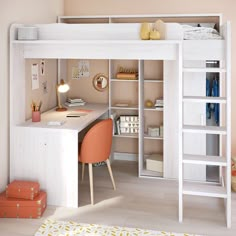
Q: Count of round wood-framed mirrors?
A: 1